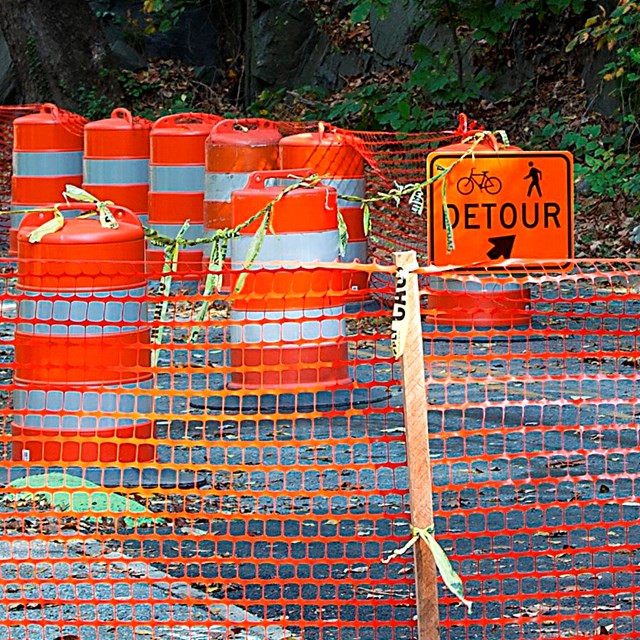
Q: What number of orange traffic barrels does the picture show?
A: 8